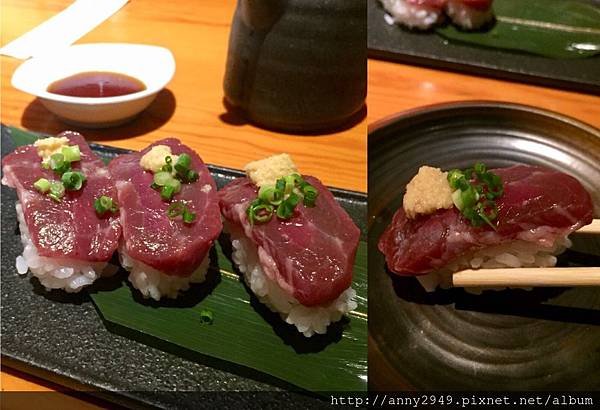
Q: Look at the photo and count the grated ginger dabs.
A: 4